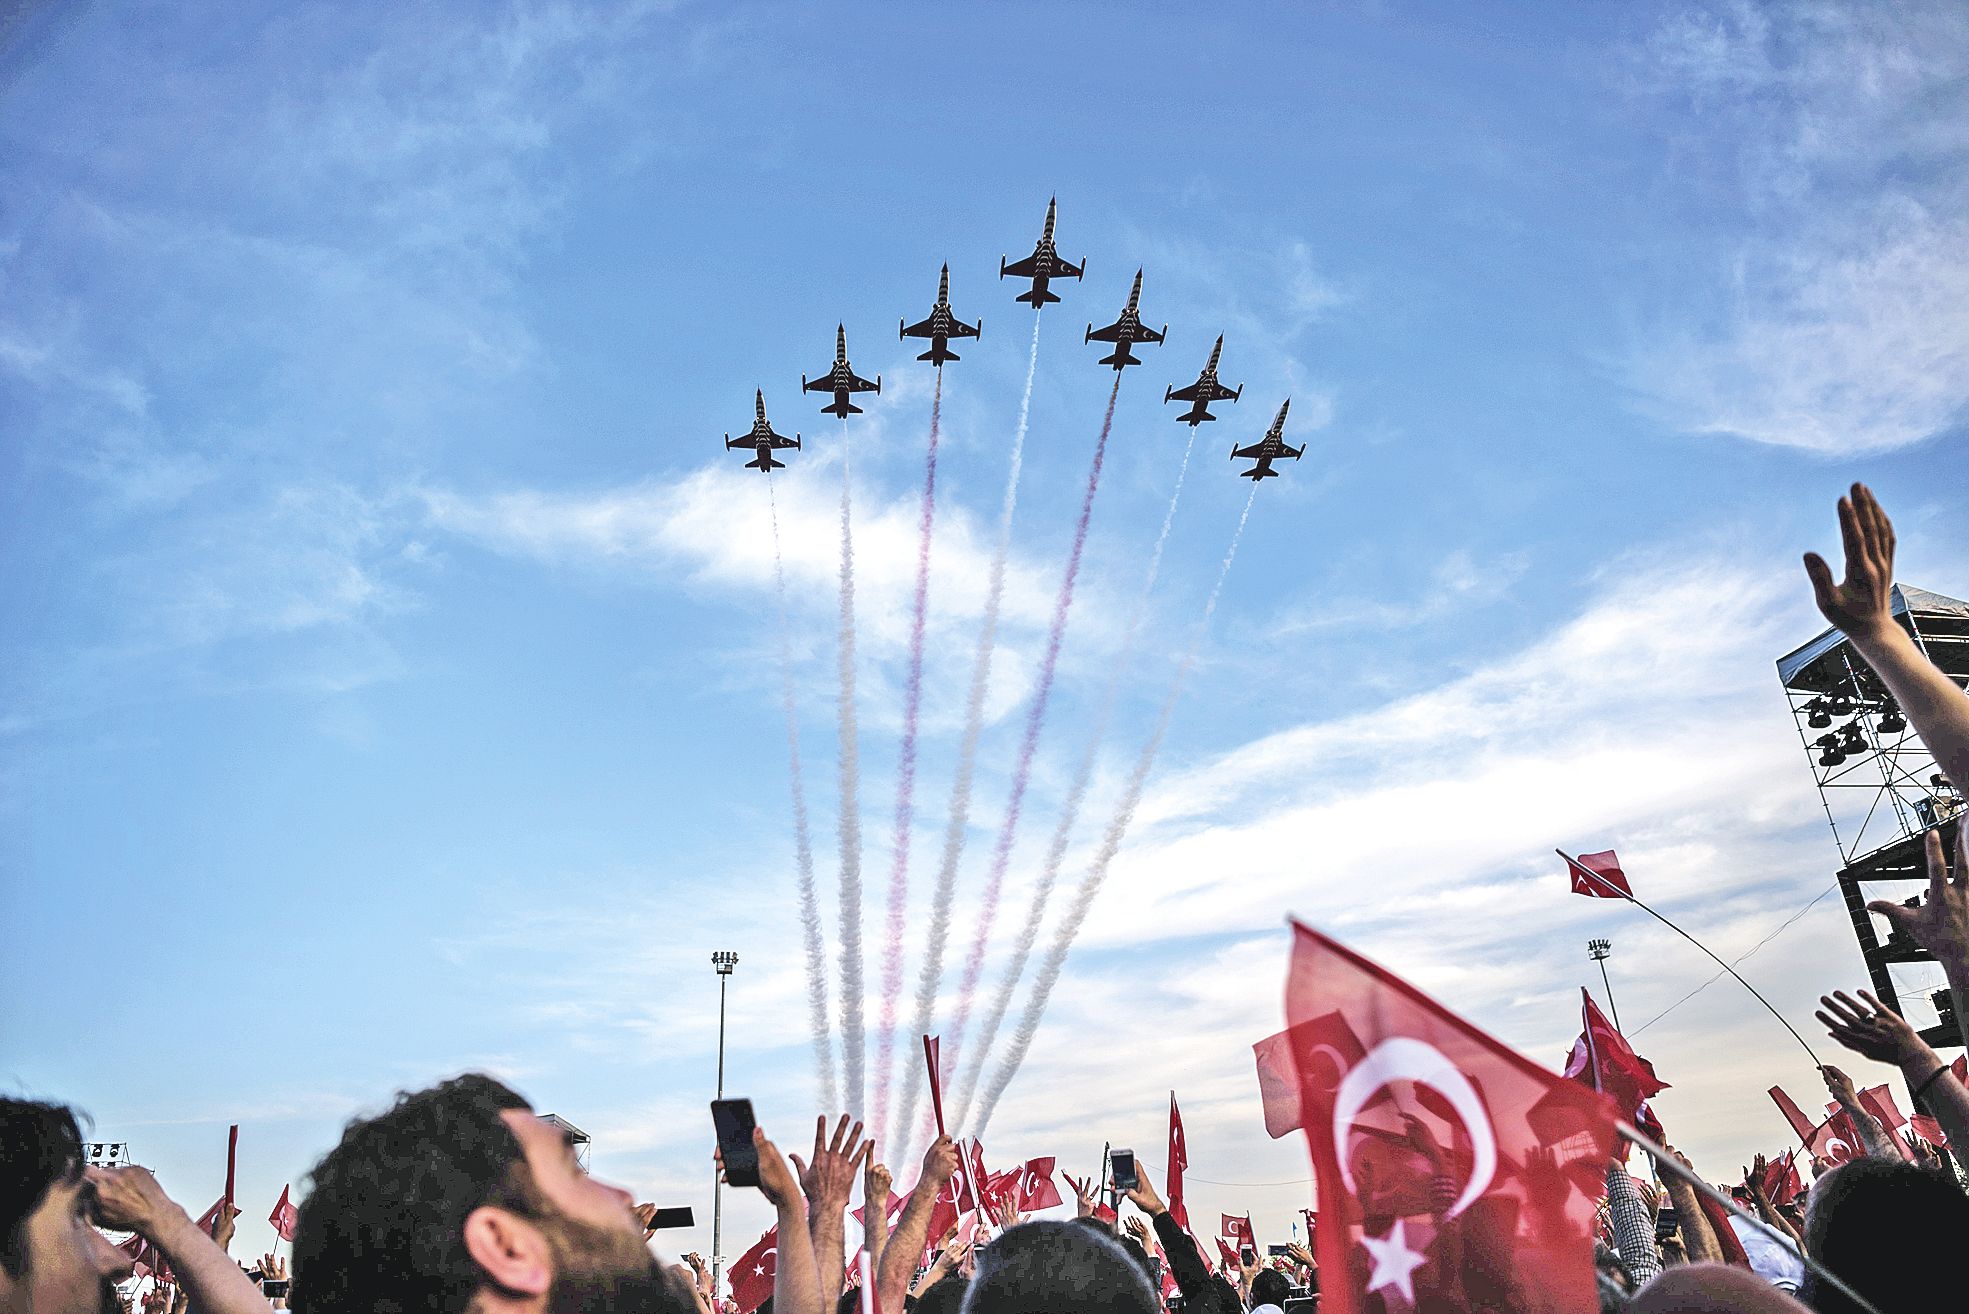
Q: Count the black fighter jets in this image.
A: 7